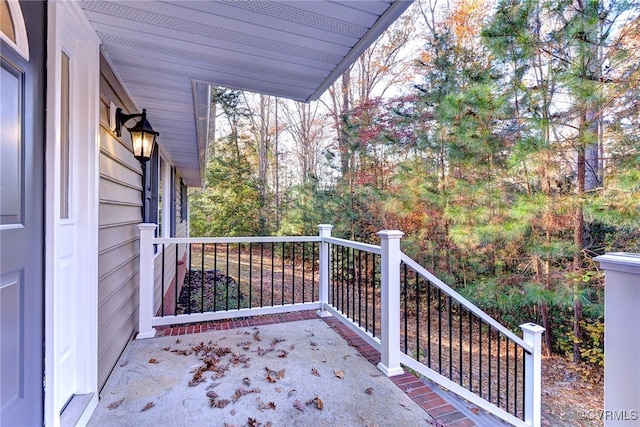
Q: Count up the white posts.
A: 5